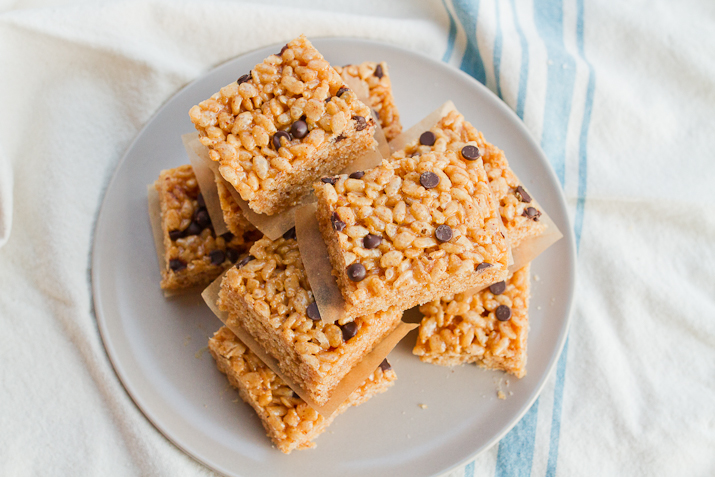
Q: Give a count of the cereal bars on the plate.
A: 9